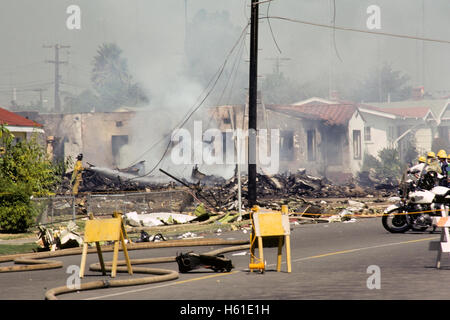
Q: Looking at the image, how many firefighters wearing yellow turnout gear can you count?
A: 1